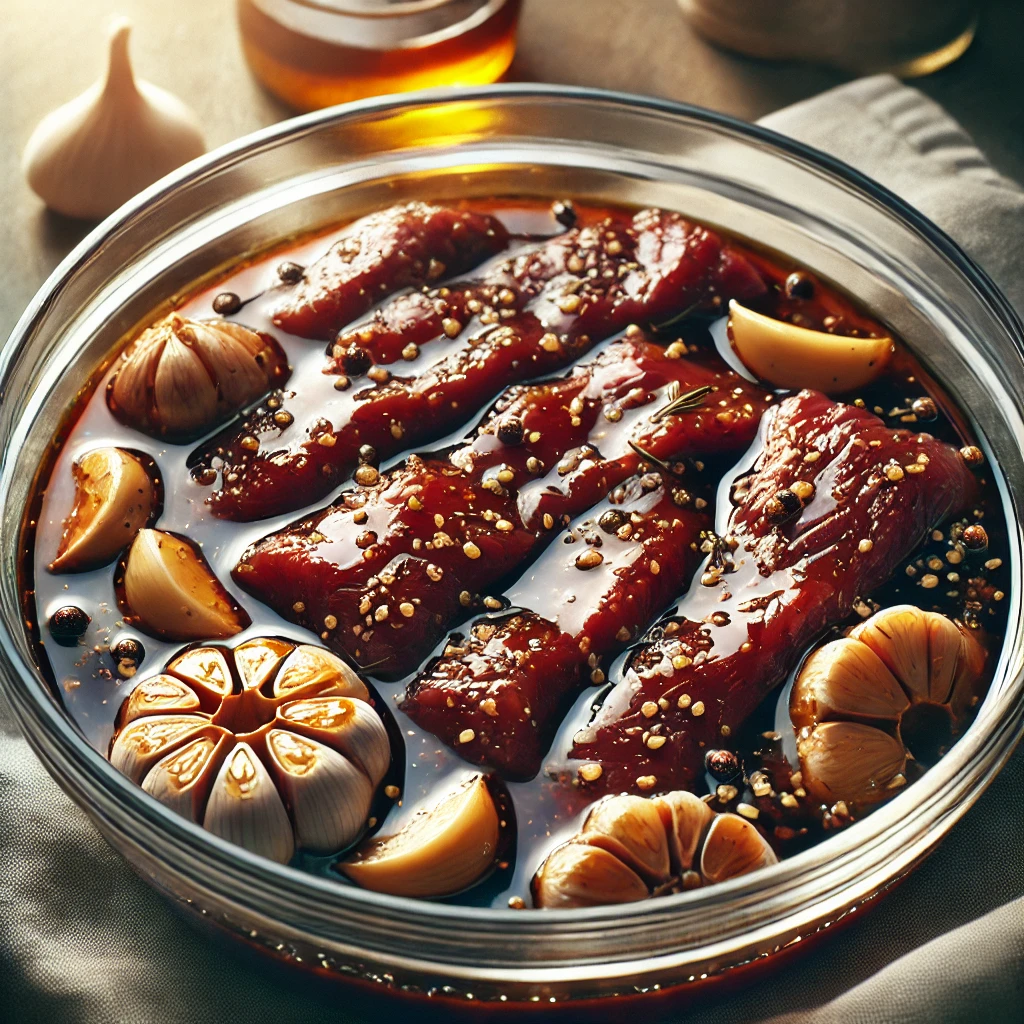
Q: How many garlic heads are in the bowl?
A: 4